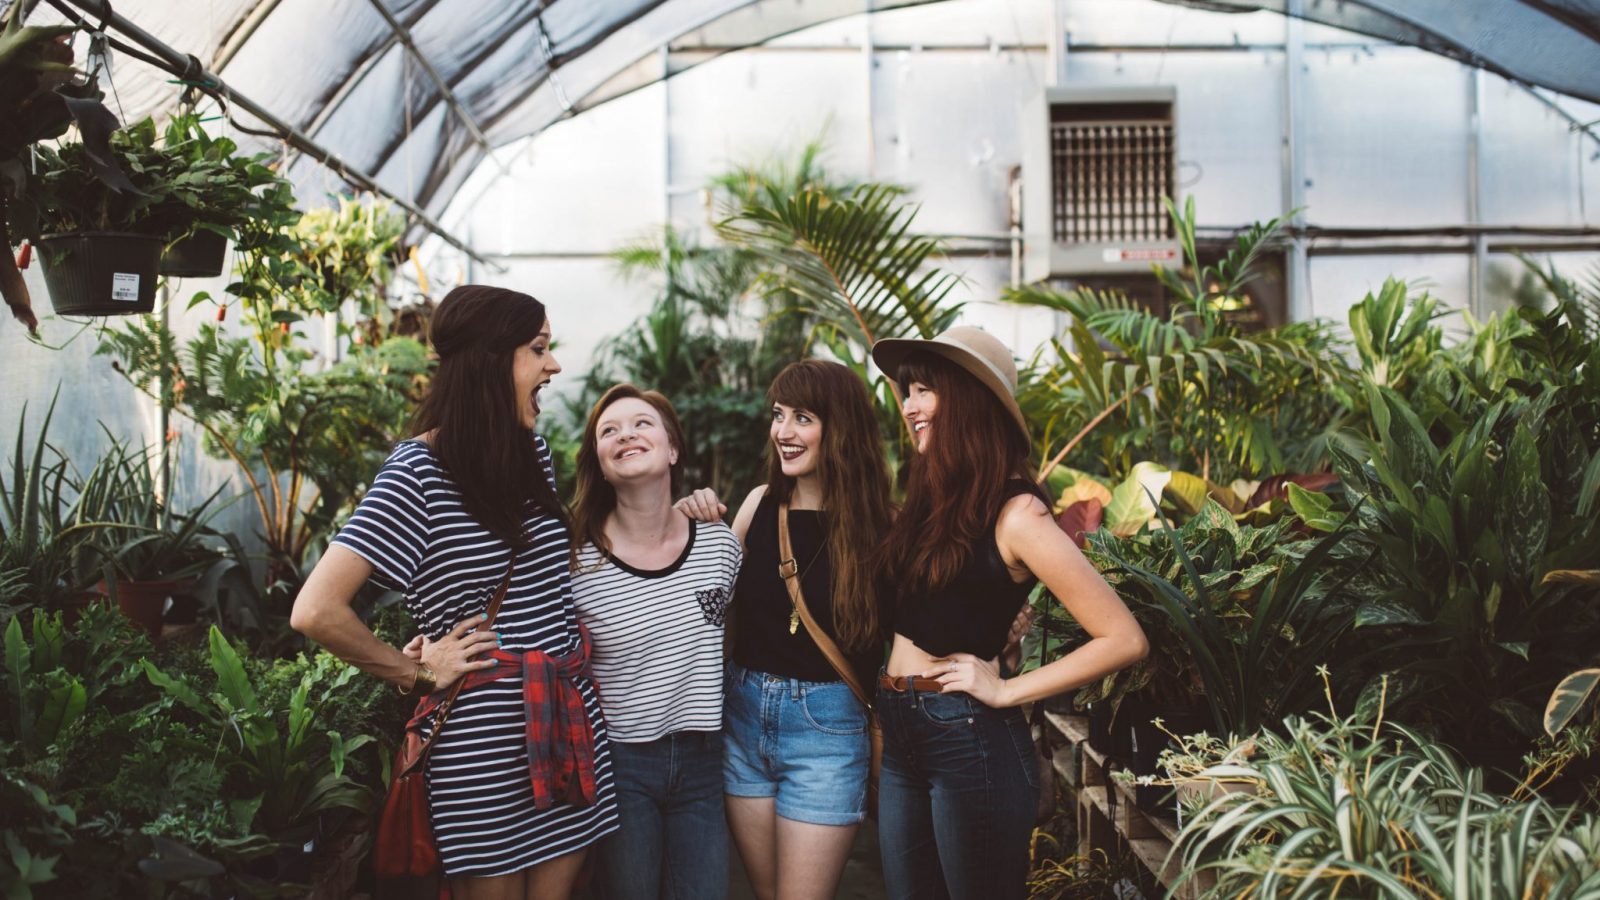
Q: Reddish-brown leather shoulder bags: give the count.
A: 1